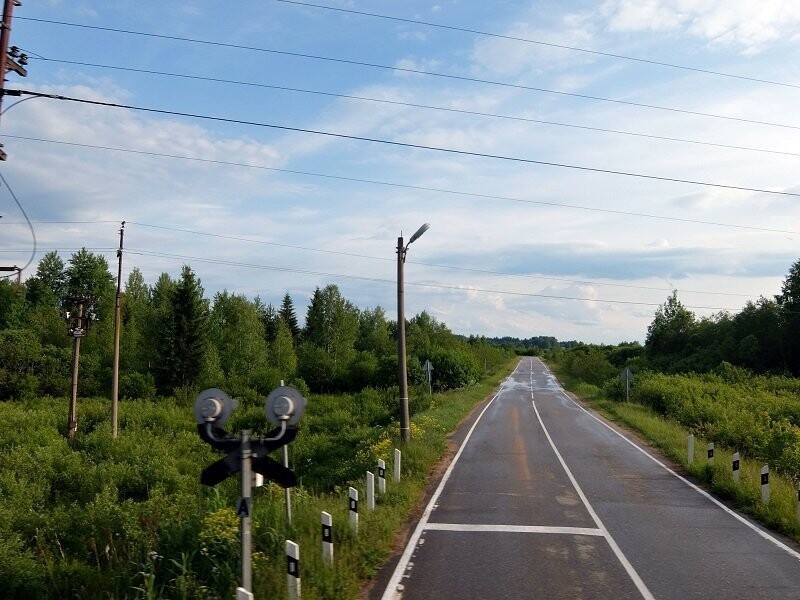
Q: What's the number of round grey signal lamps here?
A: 2